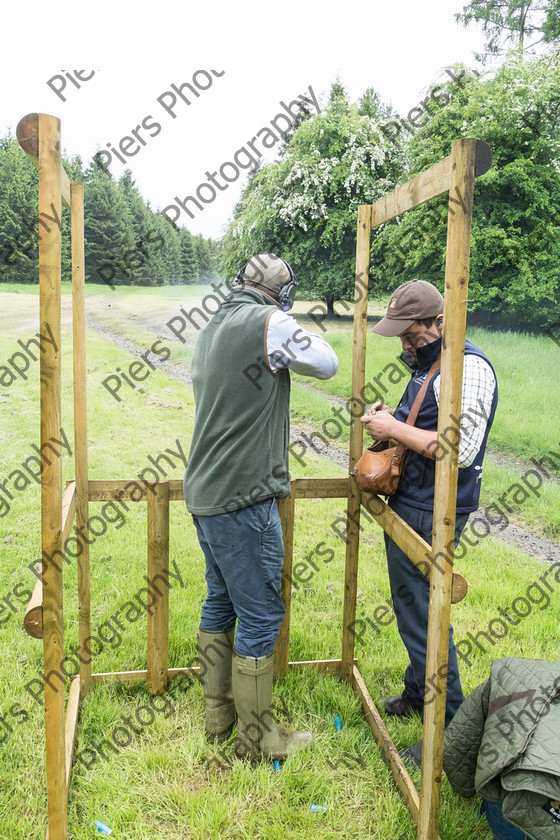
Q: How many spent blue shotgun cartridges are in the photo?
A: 4